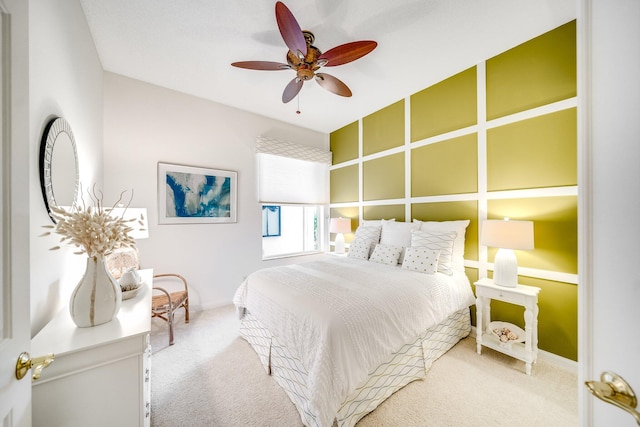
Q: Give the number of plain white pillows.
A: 3